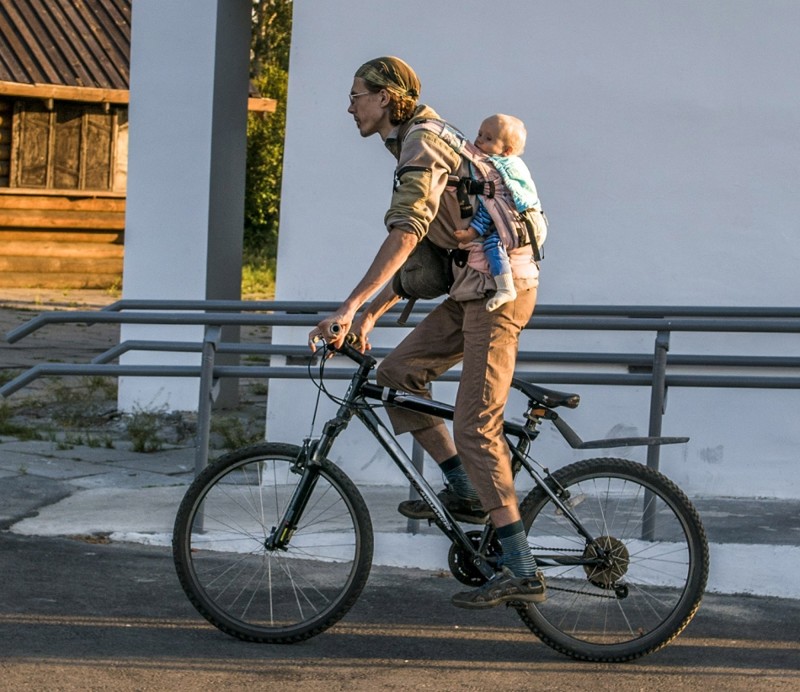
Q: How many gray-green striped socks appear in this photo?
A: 2